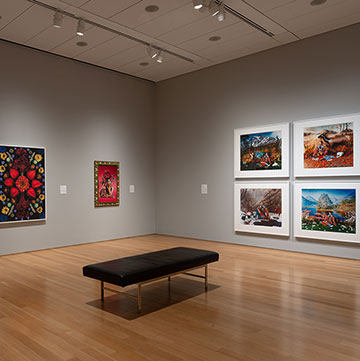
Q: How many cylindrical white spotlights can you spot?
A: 7